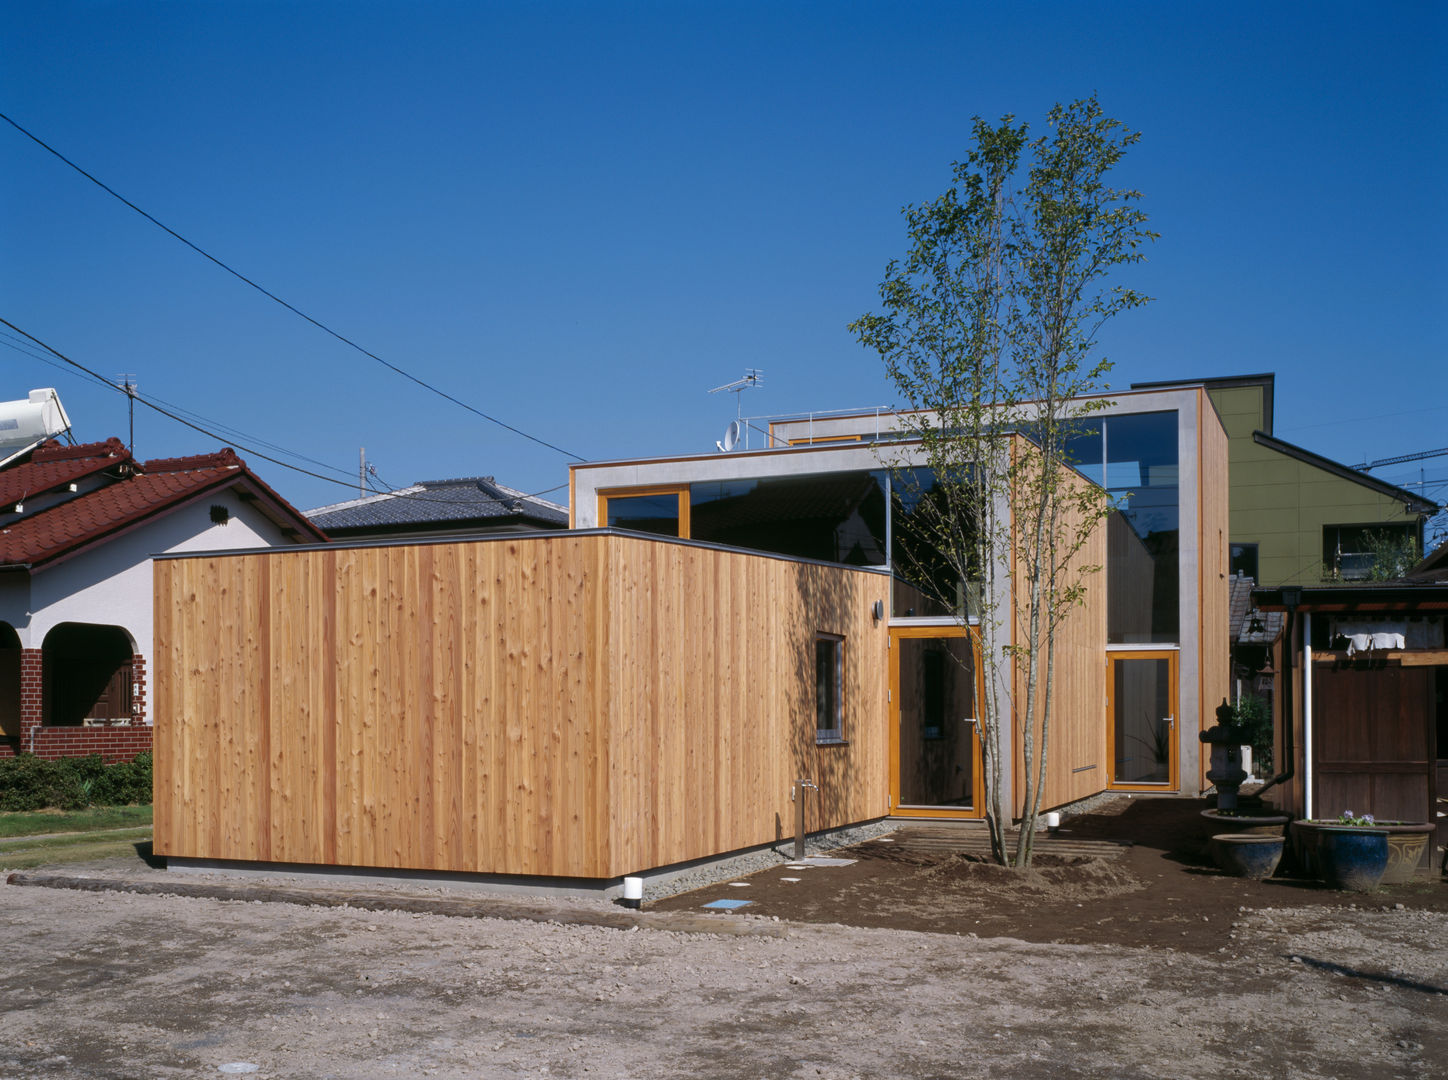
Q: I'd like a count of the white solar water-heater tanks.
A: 1